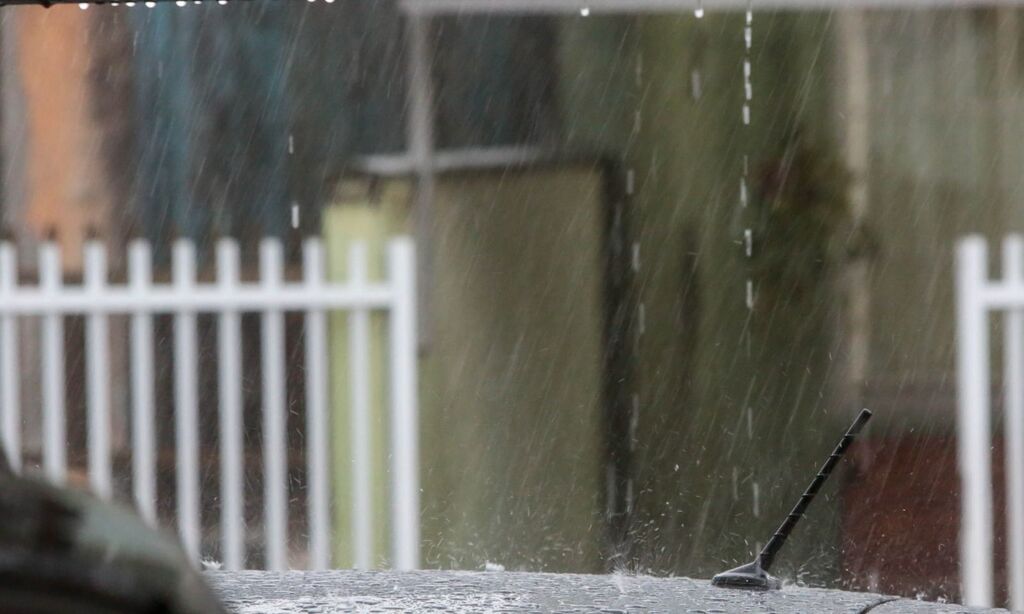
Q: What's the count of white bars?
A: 12